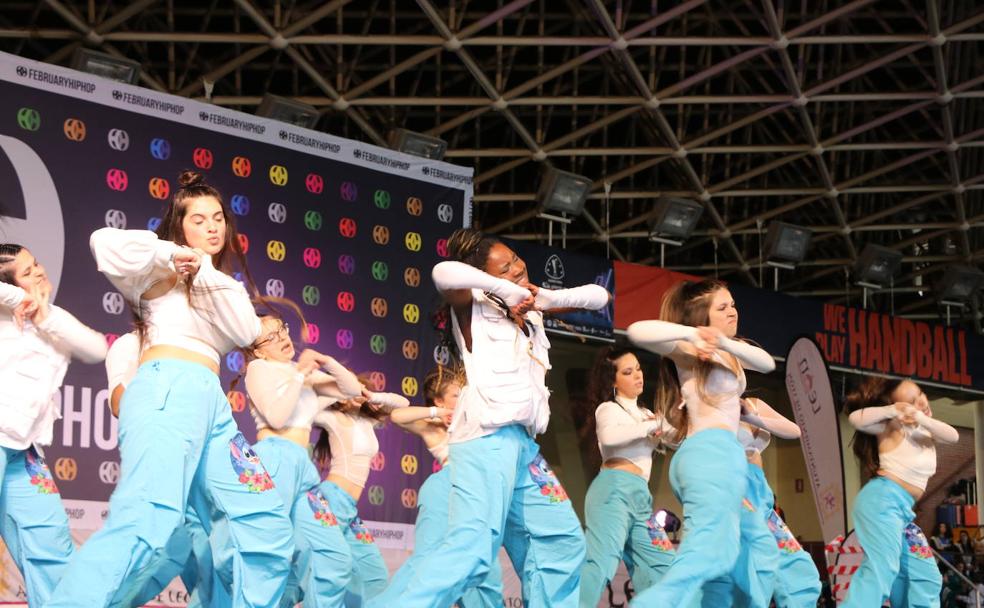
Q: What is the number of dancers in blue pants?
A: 11